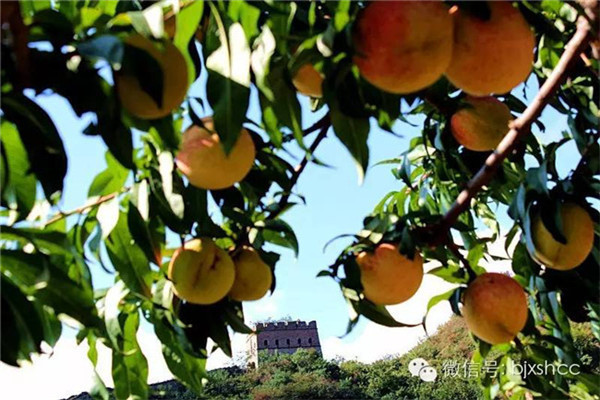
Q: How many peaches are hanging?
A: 11